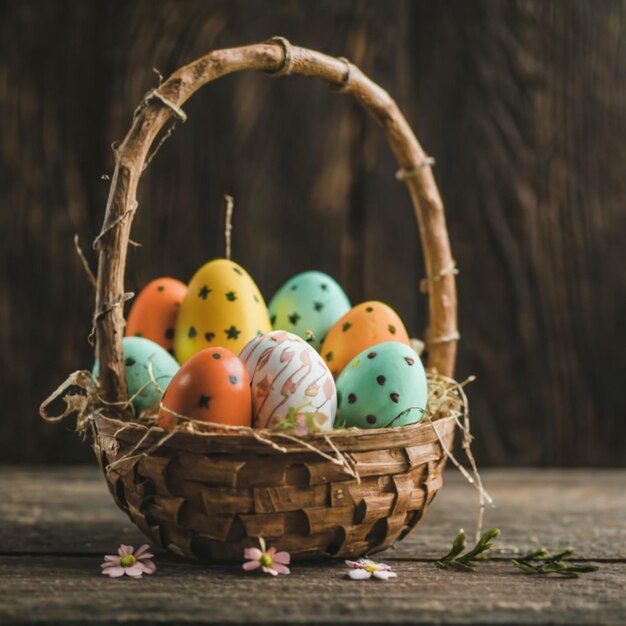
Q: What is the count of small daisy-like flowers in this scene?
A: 3